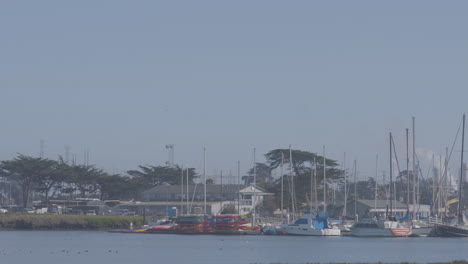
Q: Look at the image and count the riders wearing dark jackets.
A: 0